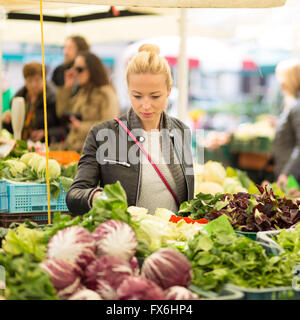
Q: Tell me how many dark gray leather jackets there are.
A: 1